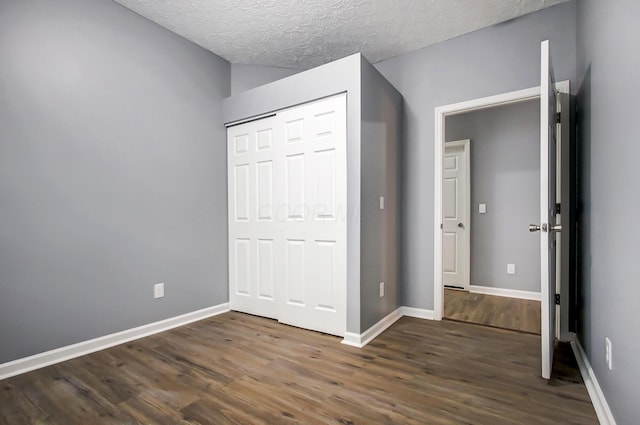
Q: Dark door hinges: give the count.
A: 3